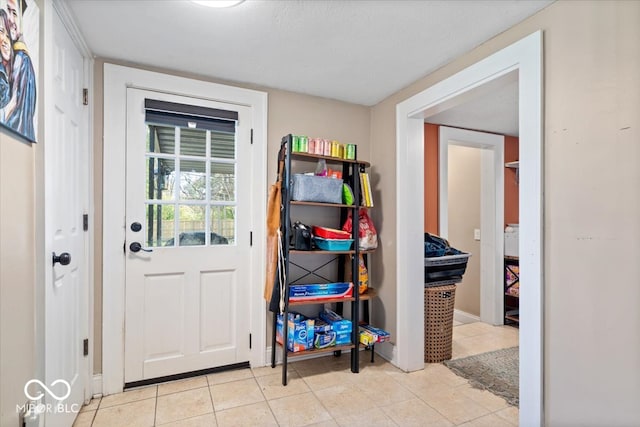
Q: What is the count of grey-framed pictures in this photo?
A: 0